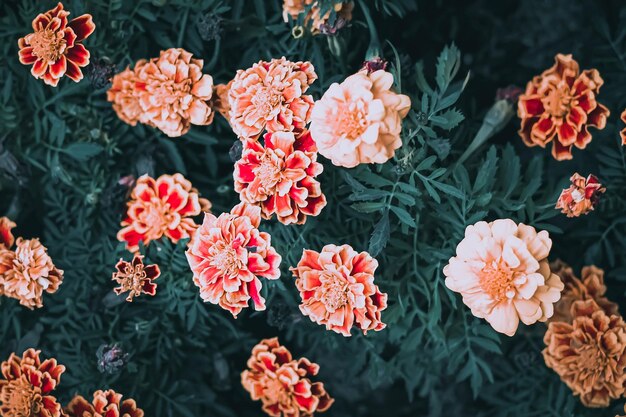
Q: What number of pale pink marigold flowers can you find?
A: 2